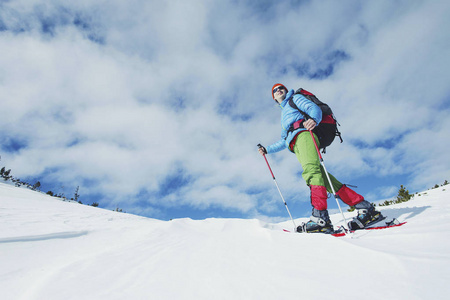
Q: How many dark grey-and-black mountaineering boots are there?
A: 2